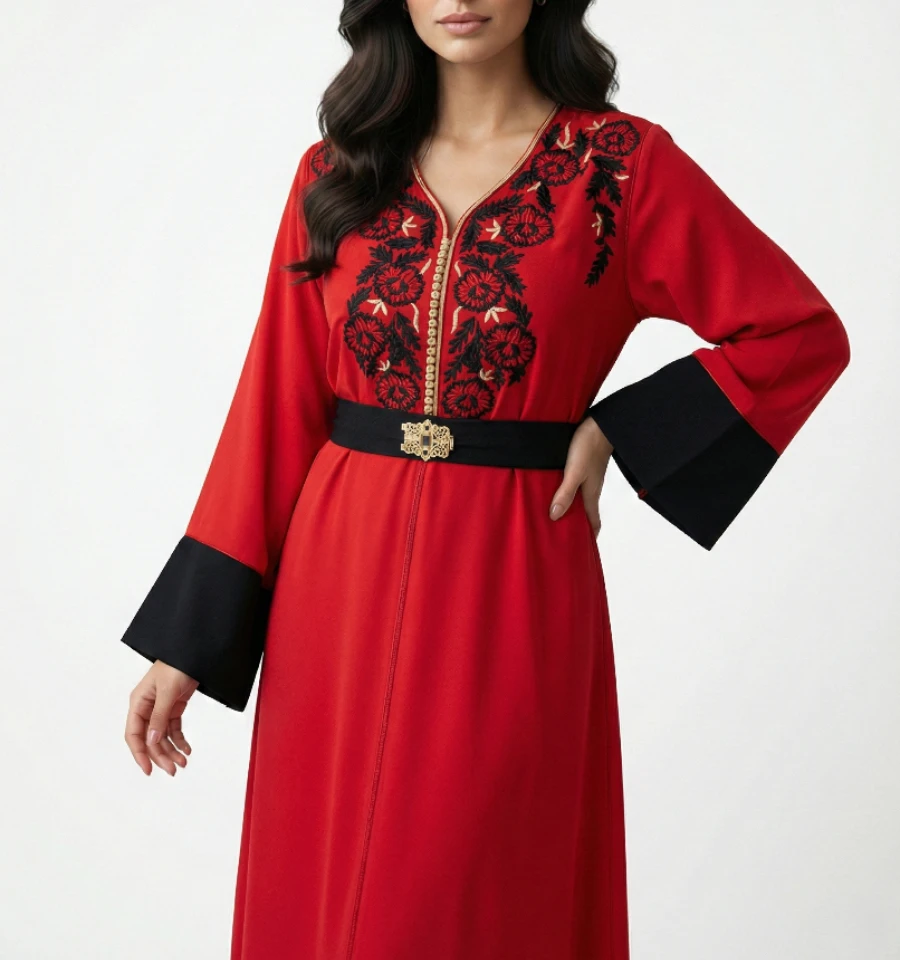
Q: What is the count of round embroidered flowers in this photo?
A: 11